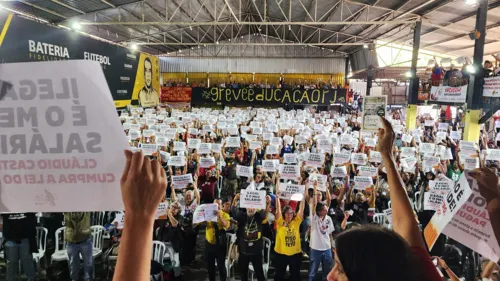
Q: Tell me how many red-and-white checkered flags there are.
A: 0